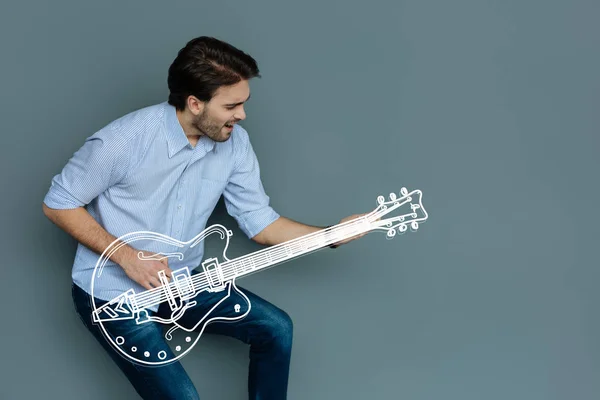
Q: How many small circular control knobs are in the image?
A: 6